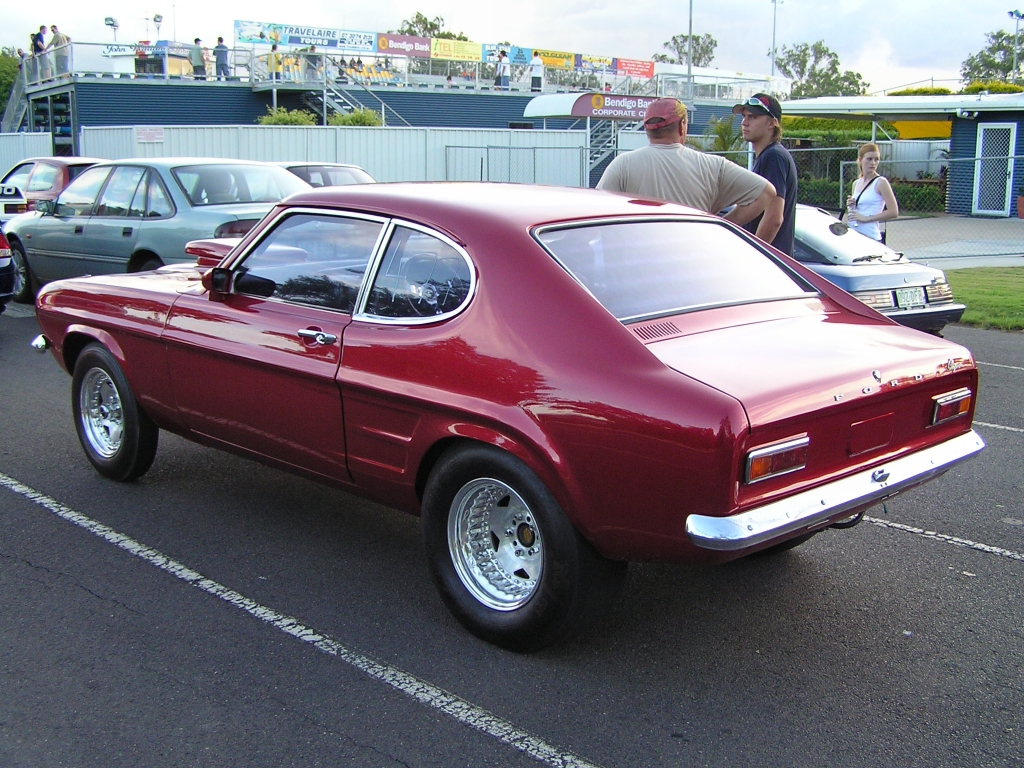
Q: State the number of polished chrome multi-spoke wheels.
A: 2